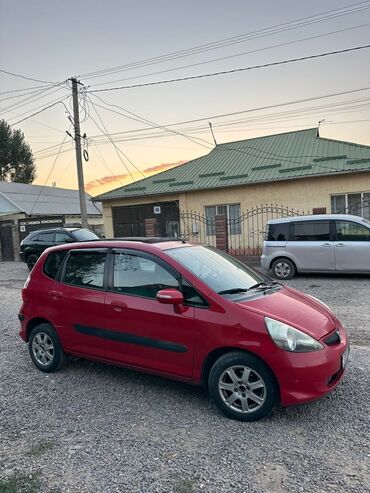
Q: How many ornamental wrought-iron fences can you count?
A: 1